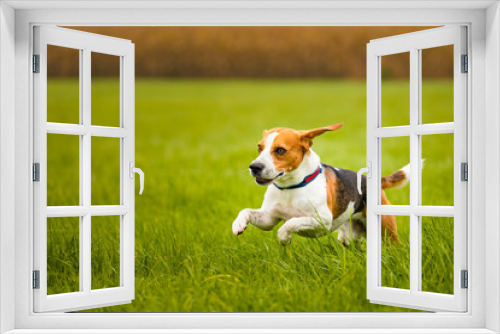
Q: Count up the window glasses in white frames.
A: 12